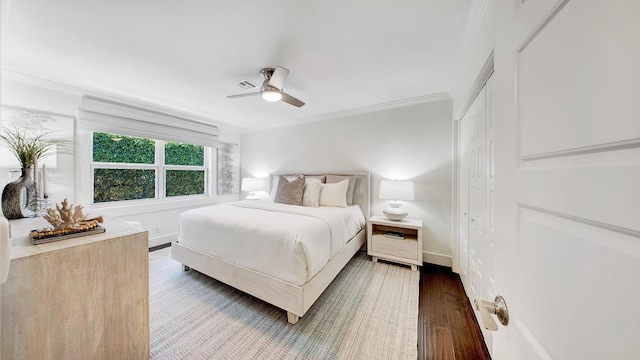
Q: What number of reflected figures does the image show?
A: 0